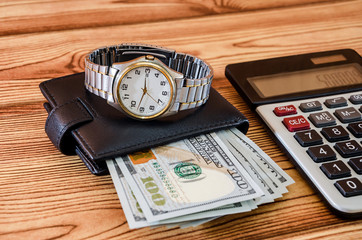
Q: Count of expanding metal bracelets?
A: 1